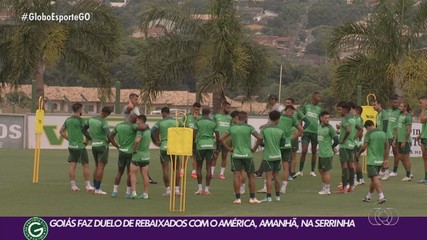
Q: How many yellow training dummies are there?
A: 3